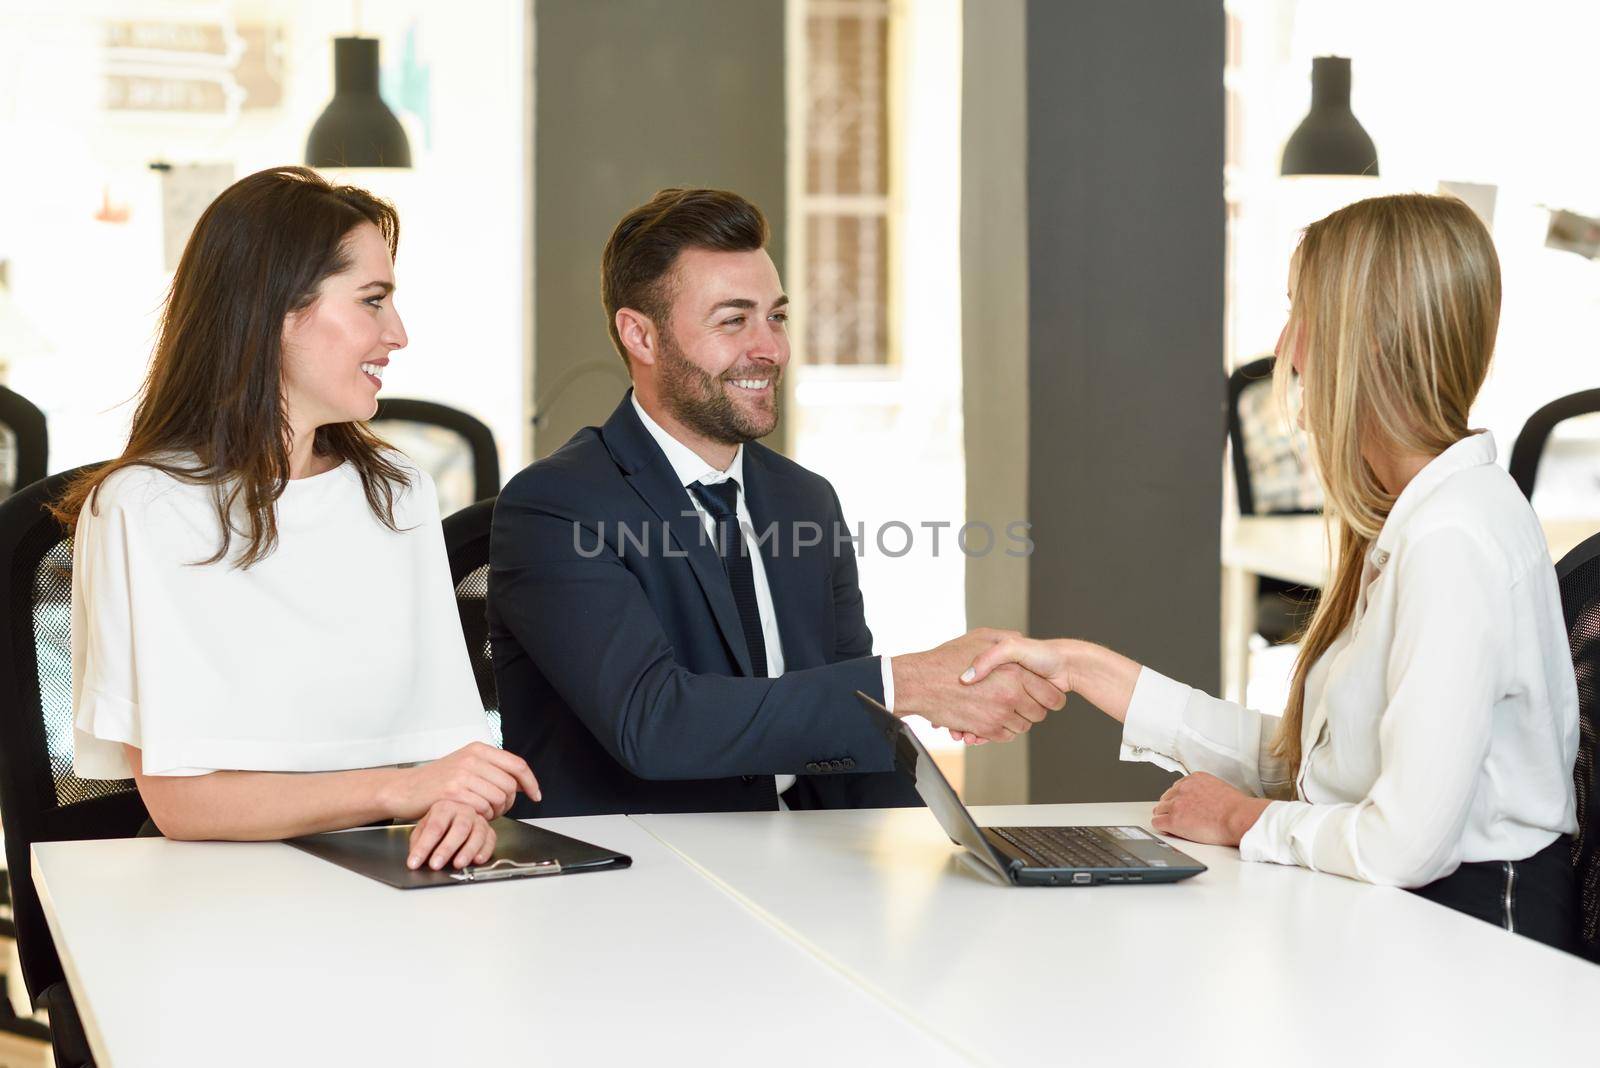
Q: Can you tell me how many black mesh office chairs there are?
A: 7